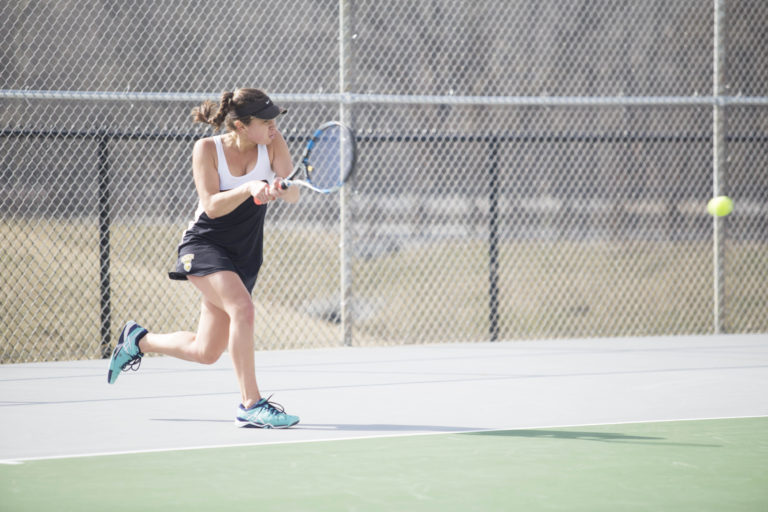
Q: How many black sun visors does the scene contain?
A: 1